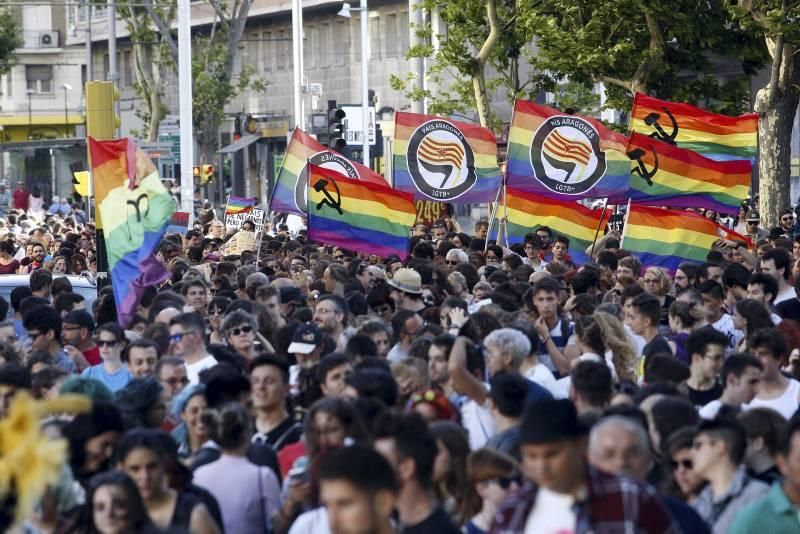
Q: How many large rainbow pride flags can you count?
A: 9